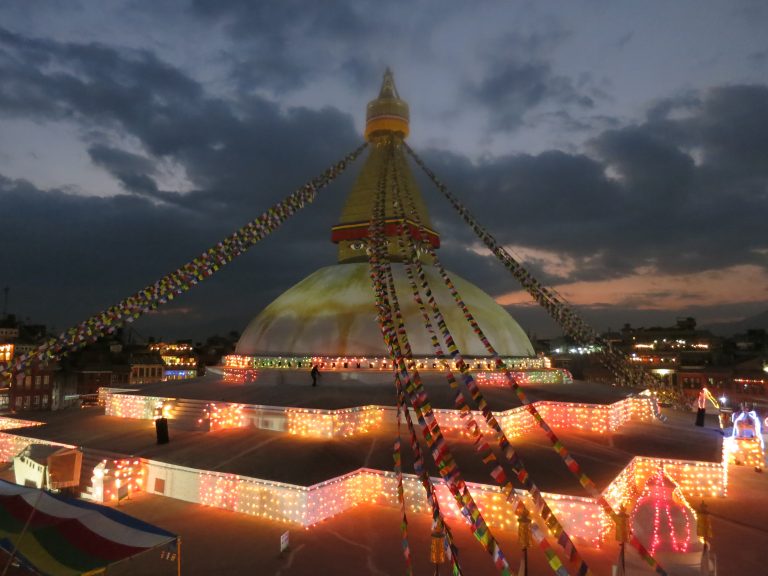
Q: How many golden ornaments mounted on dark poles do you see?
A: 4